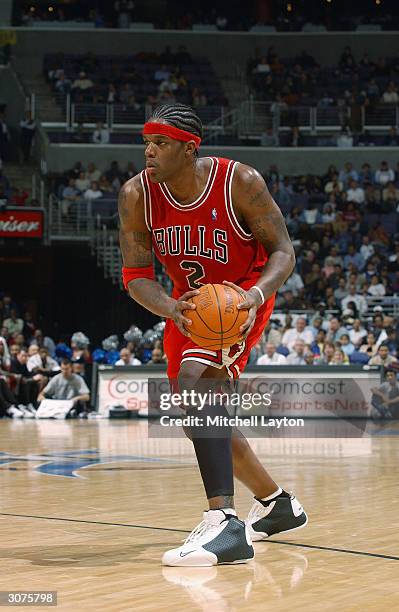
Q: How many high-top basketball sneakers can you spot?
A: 2